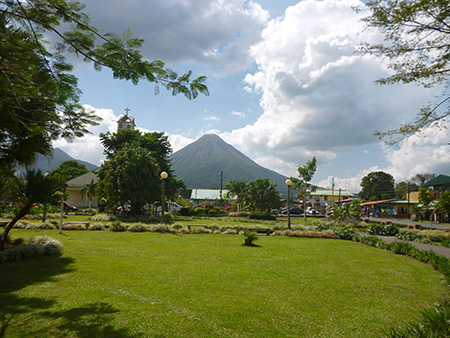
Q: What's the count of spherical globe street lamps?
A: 2